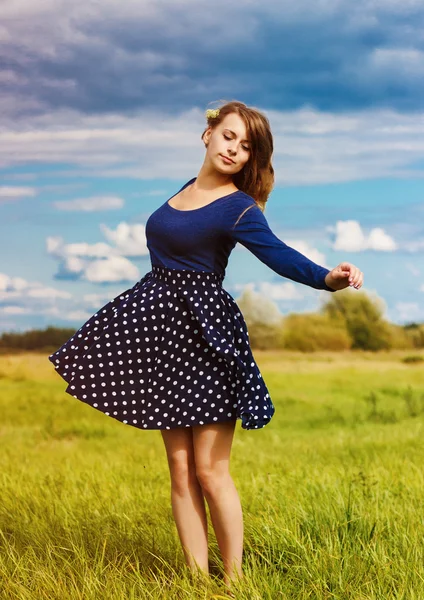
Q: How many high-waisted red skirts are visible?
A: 0